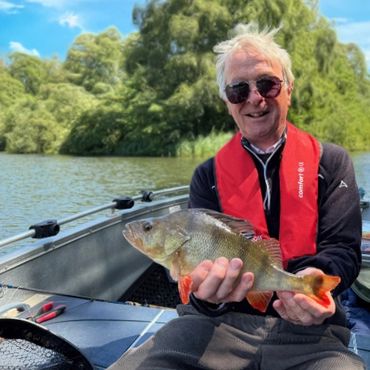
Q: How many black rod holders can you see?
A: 3